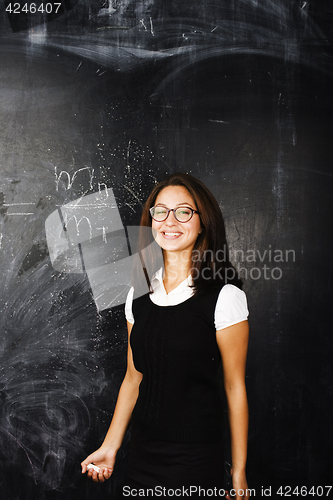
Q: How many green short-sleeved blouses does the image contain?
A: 0